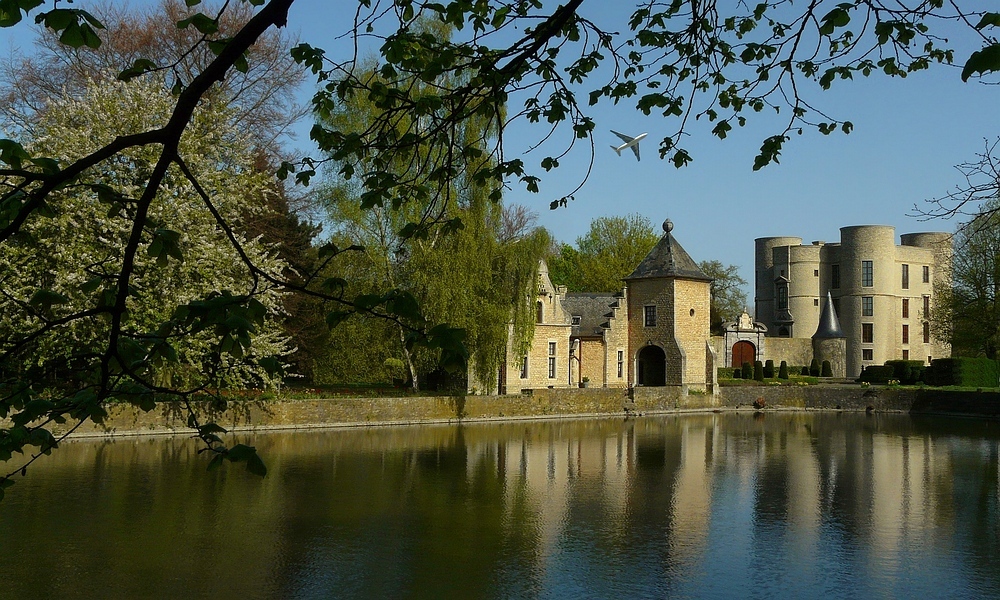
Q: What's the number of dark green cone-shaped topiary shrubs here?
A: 8